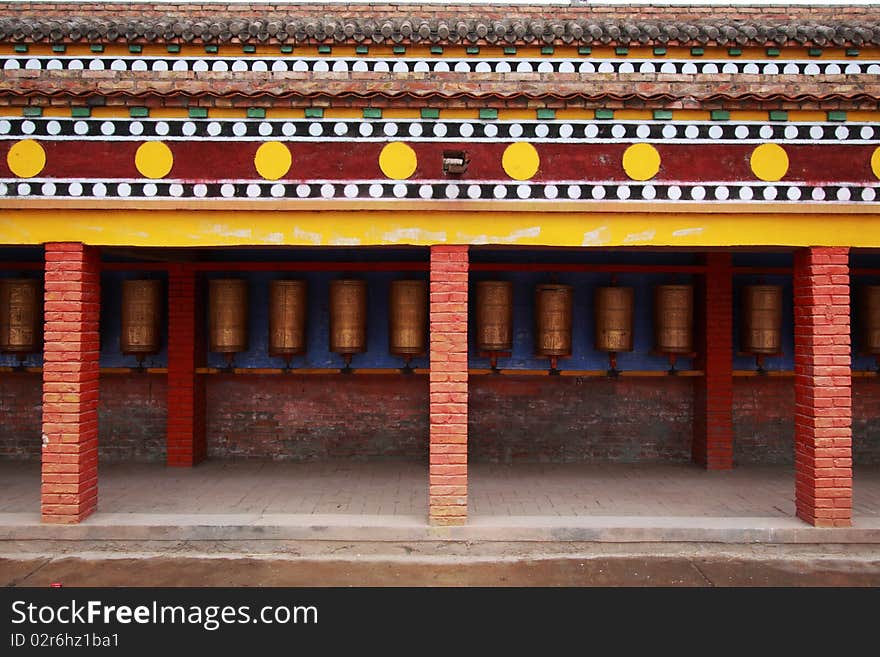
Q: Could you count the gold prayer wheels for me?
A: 12